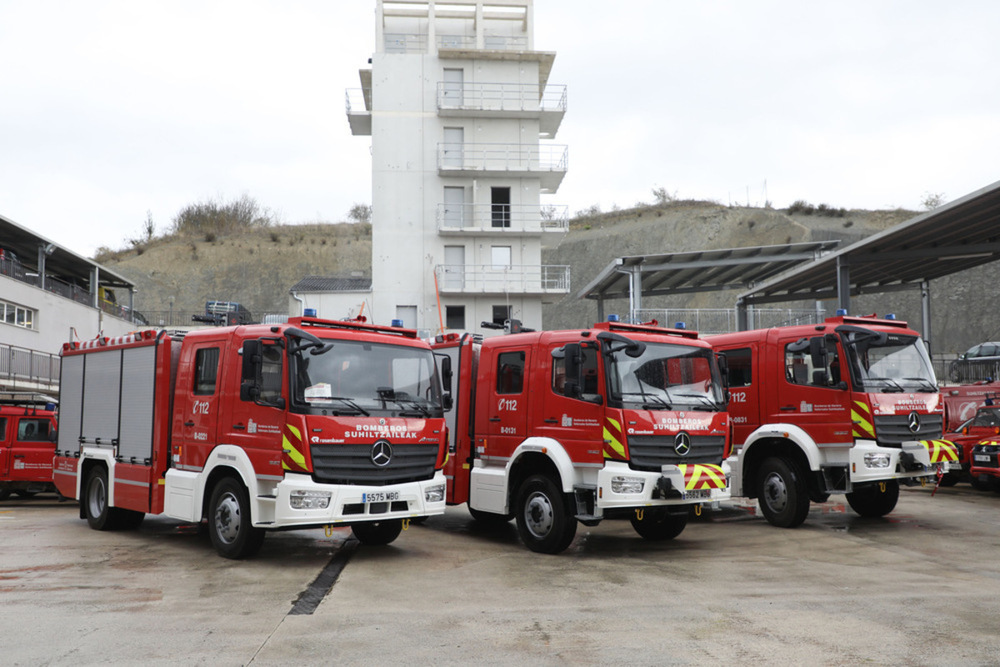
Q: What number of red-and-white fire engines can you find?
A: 3